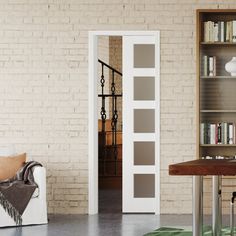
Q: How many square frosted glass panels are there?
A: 5